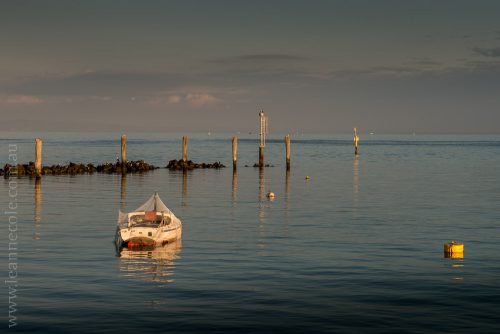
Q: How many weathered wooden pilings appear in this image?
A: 5